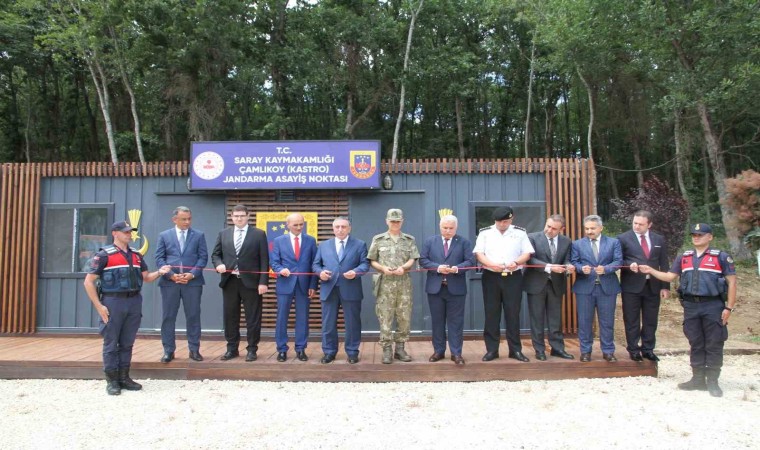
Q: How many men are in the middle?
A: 10